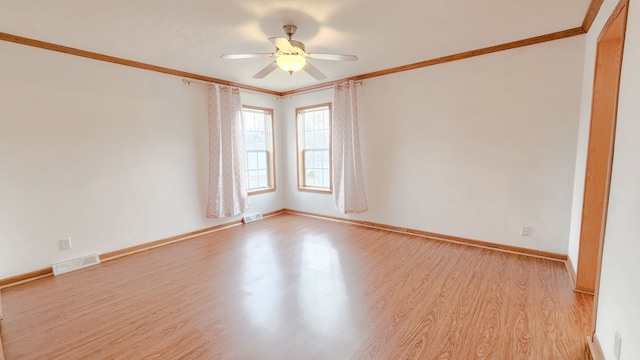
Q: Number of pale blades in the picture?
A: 5